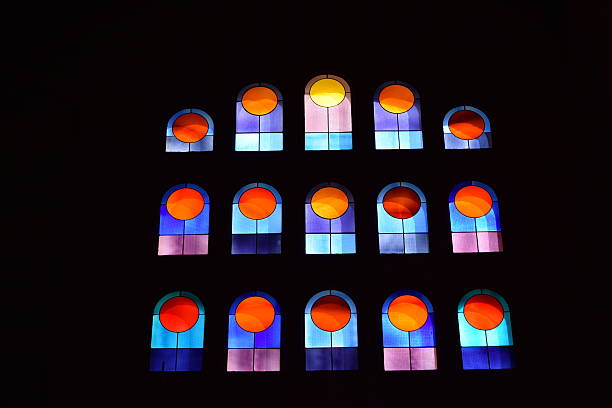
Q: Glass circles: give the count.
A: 15